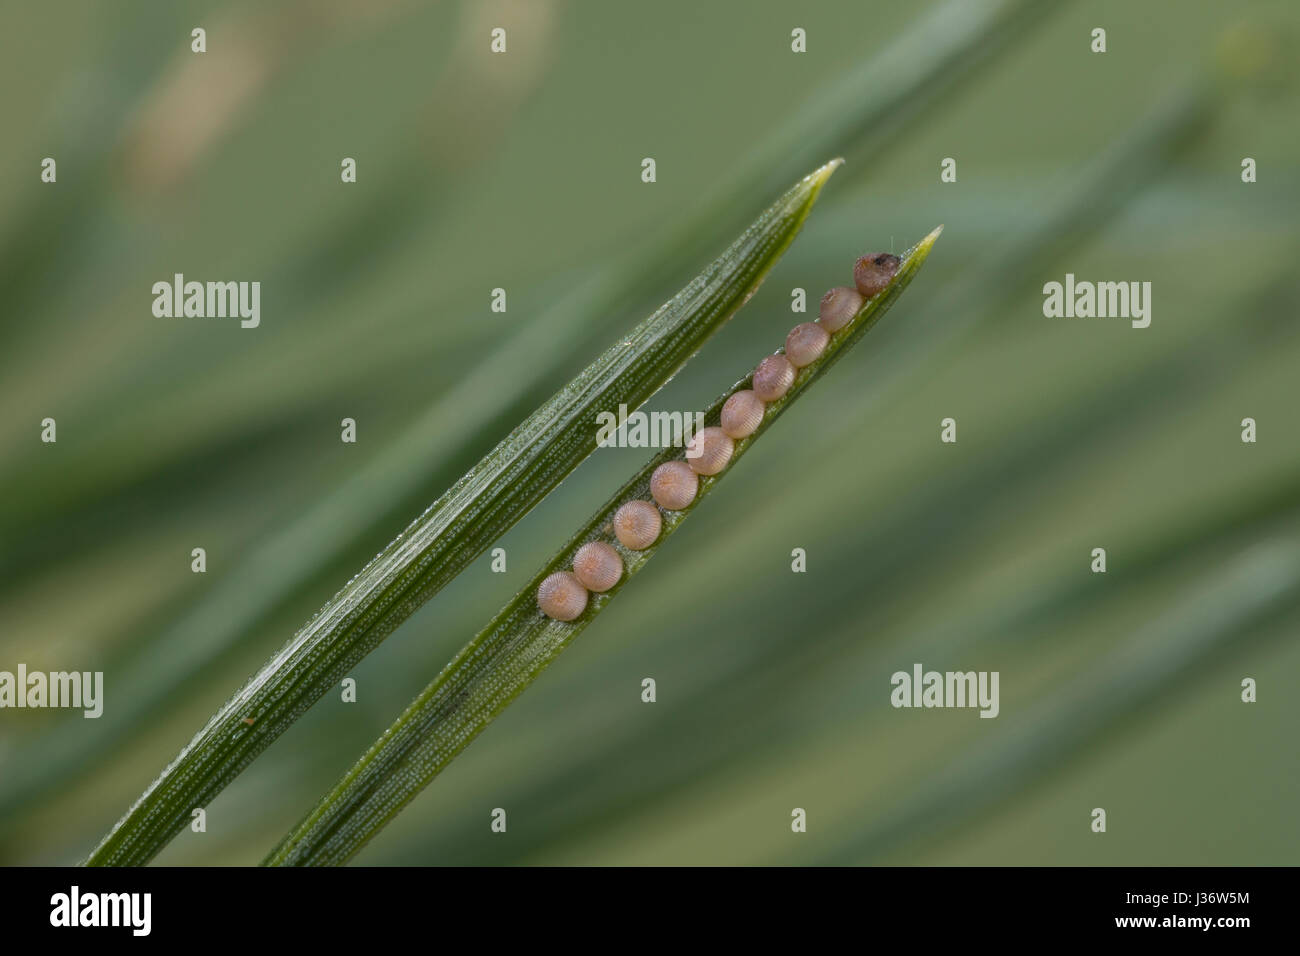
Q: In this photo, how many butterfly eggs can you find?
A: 10